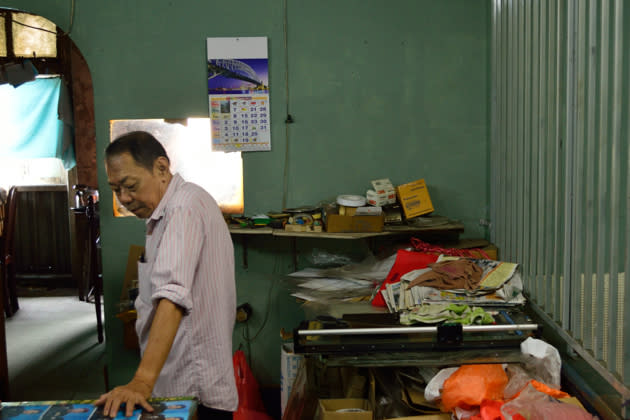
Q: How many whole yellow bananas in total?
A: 0